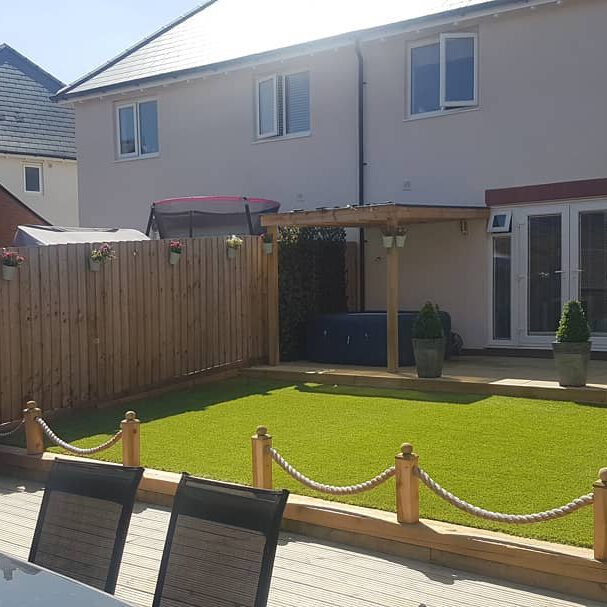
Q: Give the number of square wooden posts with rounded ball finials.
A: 5